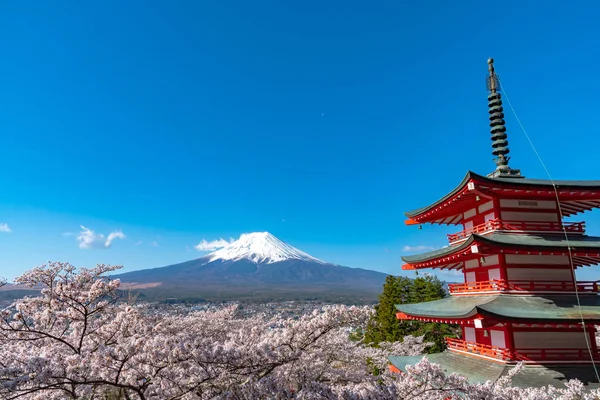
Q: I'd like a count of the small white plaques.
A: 3